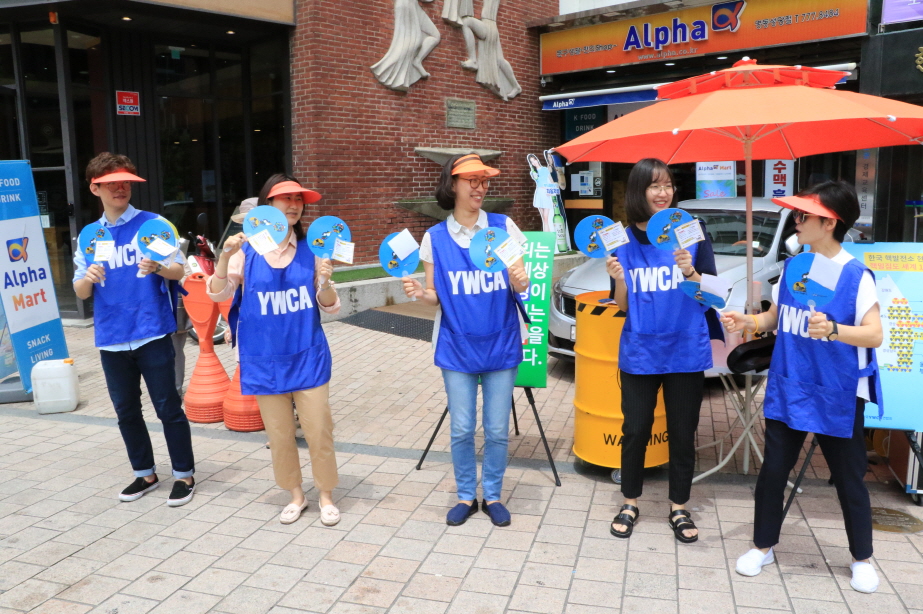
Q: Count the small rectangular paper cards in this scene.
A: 10